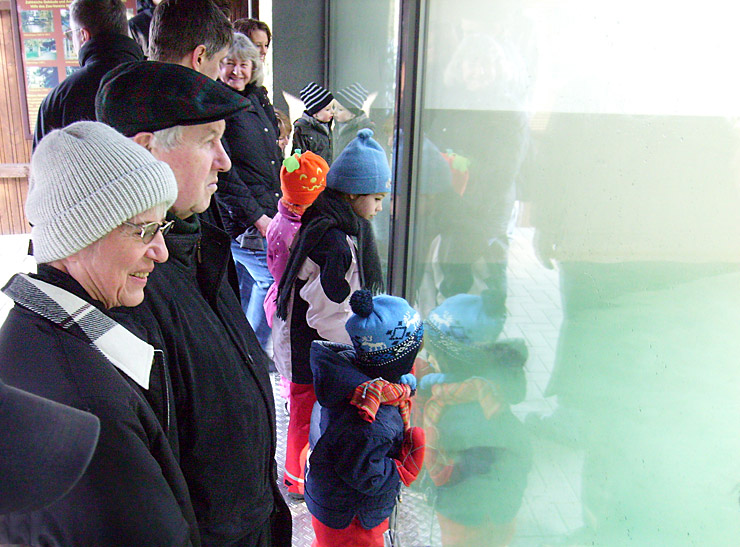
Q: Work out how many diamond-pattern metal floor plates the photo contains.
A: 1